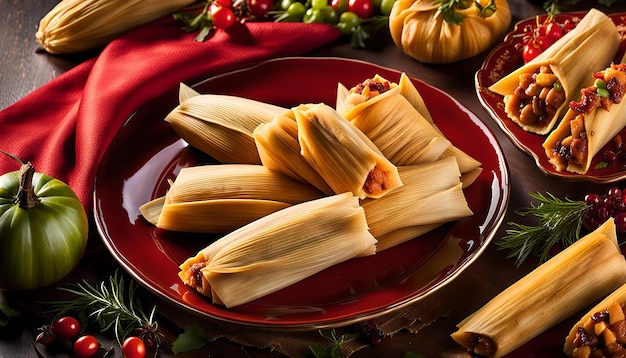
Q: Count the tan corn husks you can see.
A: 12